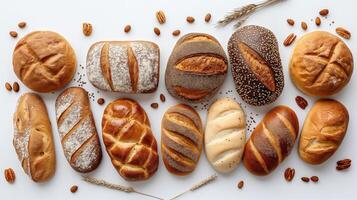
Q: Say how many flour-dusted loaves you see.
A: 2